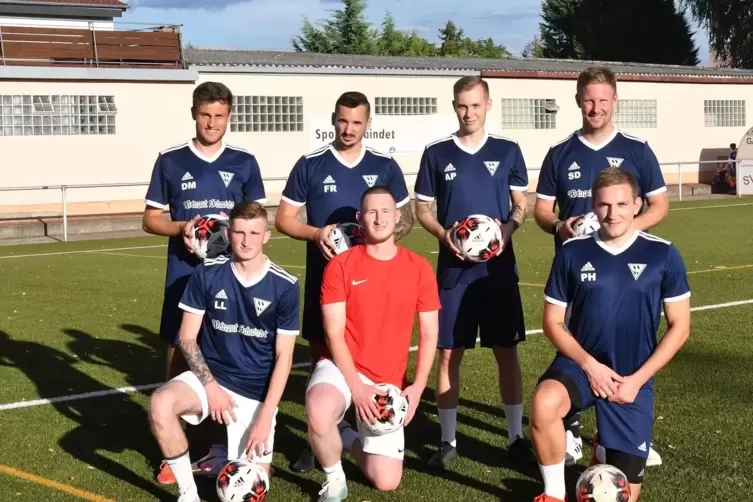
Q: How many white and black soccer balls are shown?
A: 7